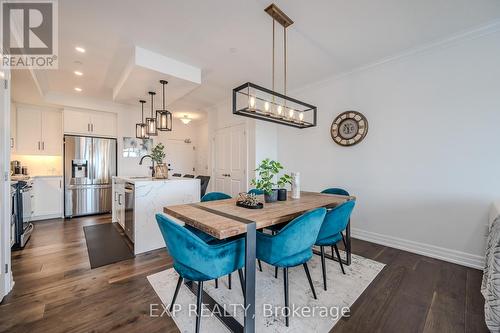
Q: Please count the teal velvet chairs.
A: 6